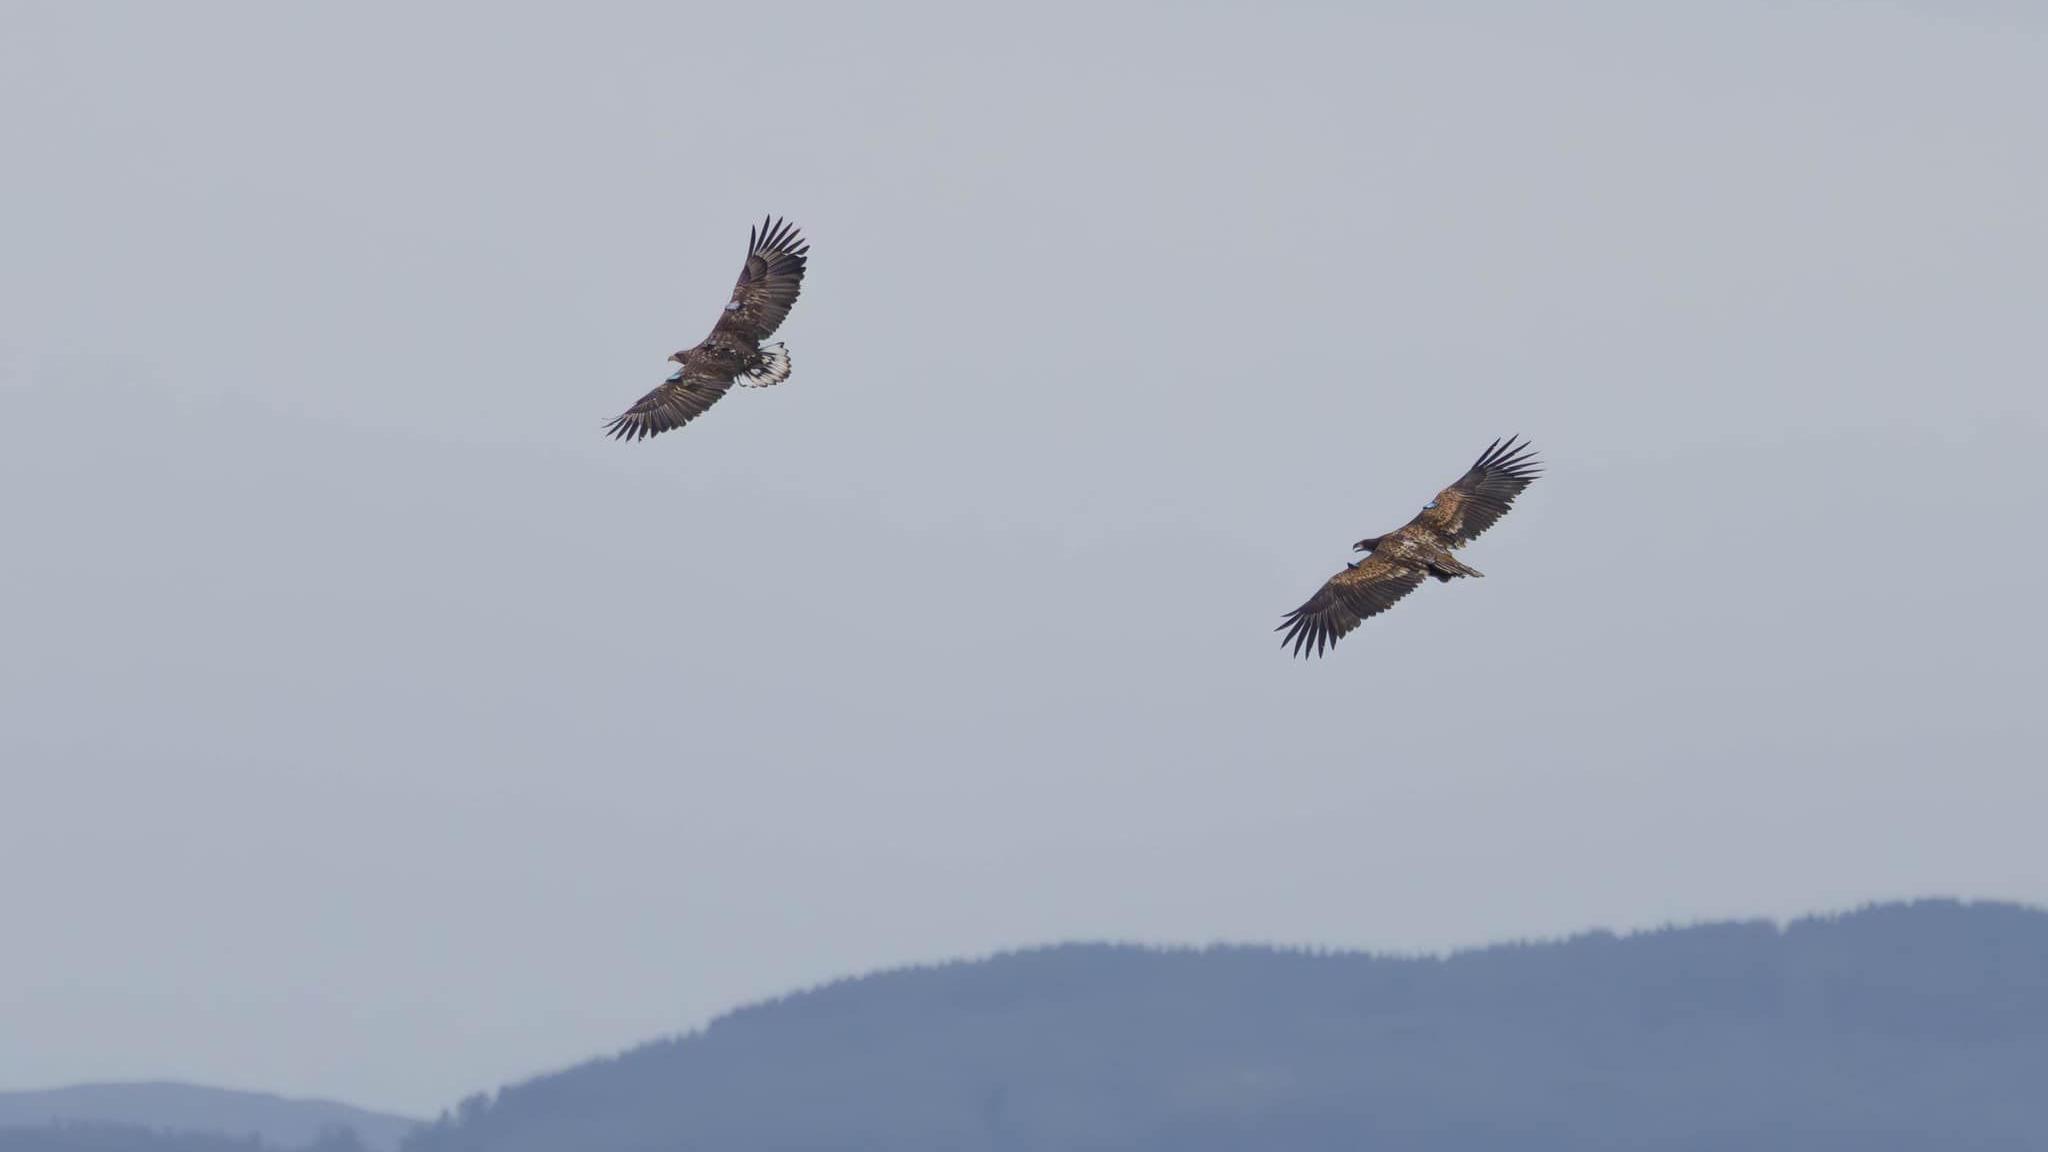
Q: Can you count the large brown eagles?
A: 2